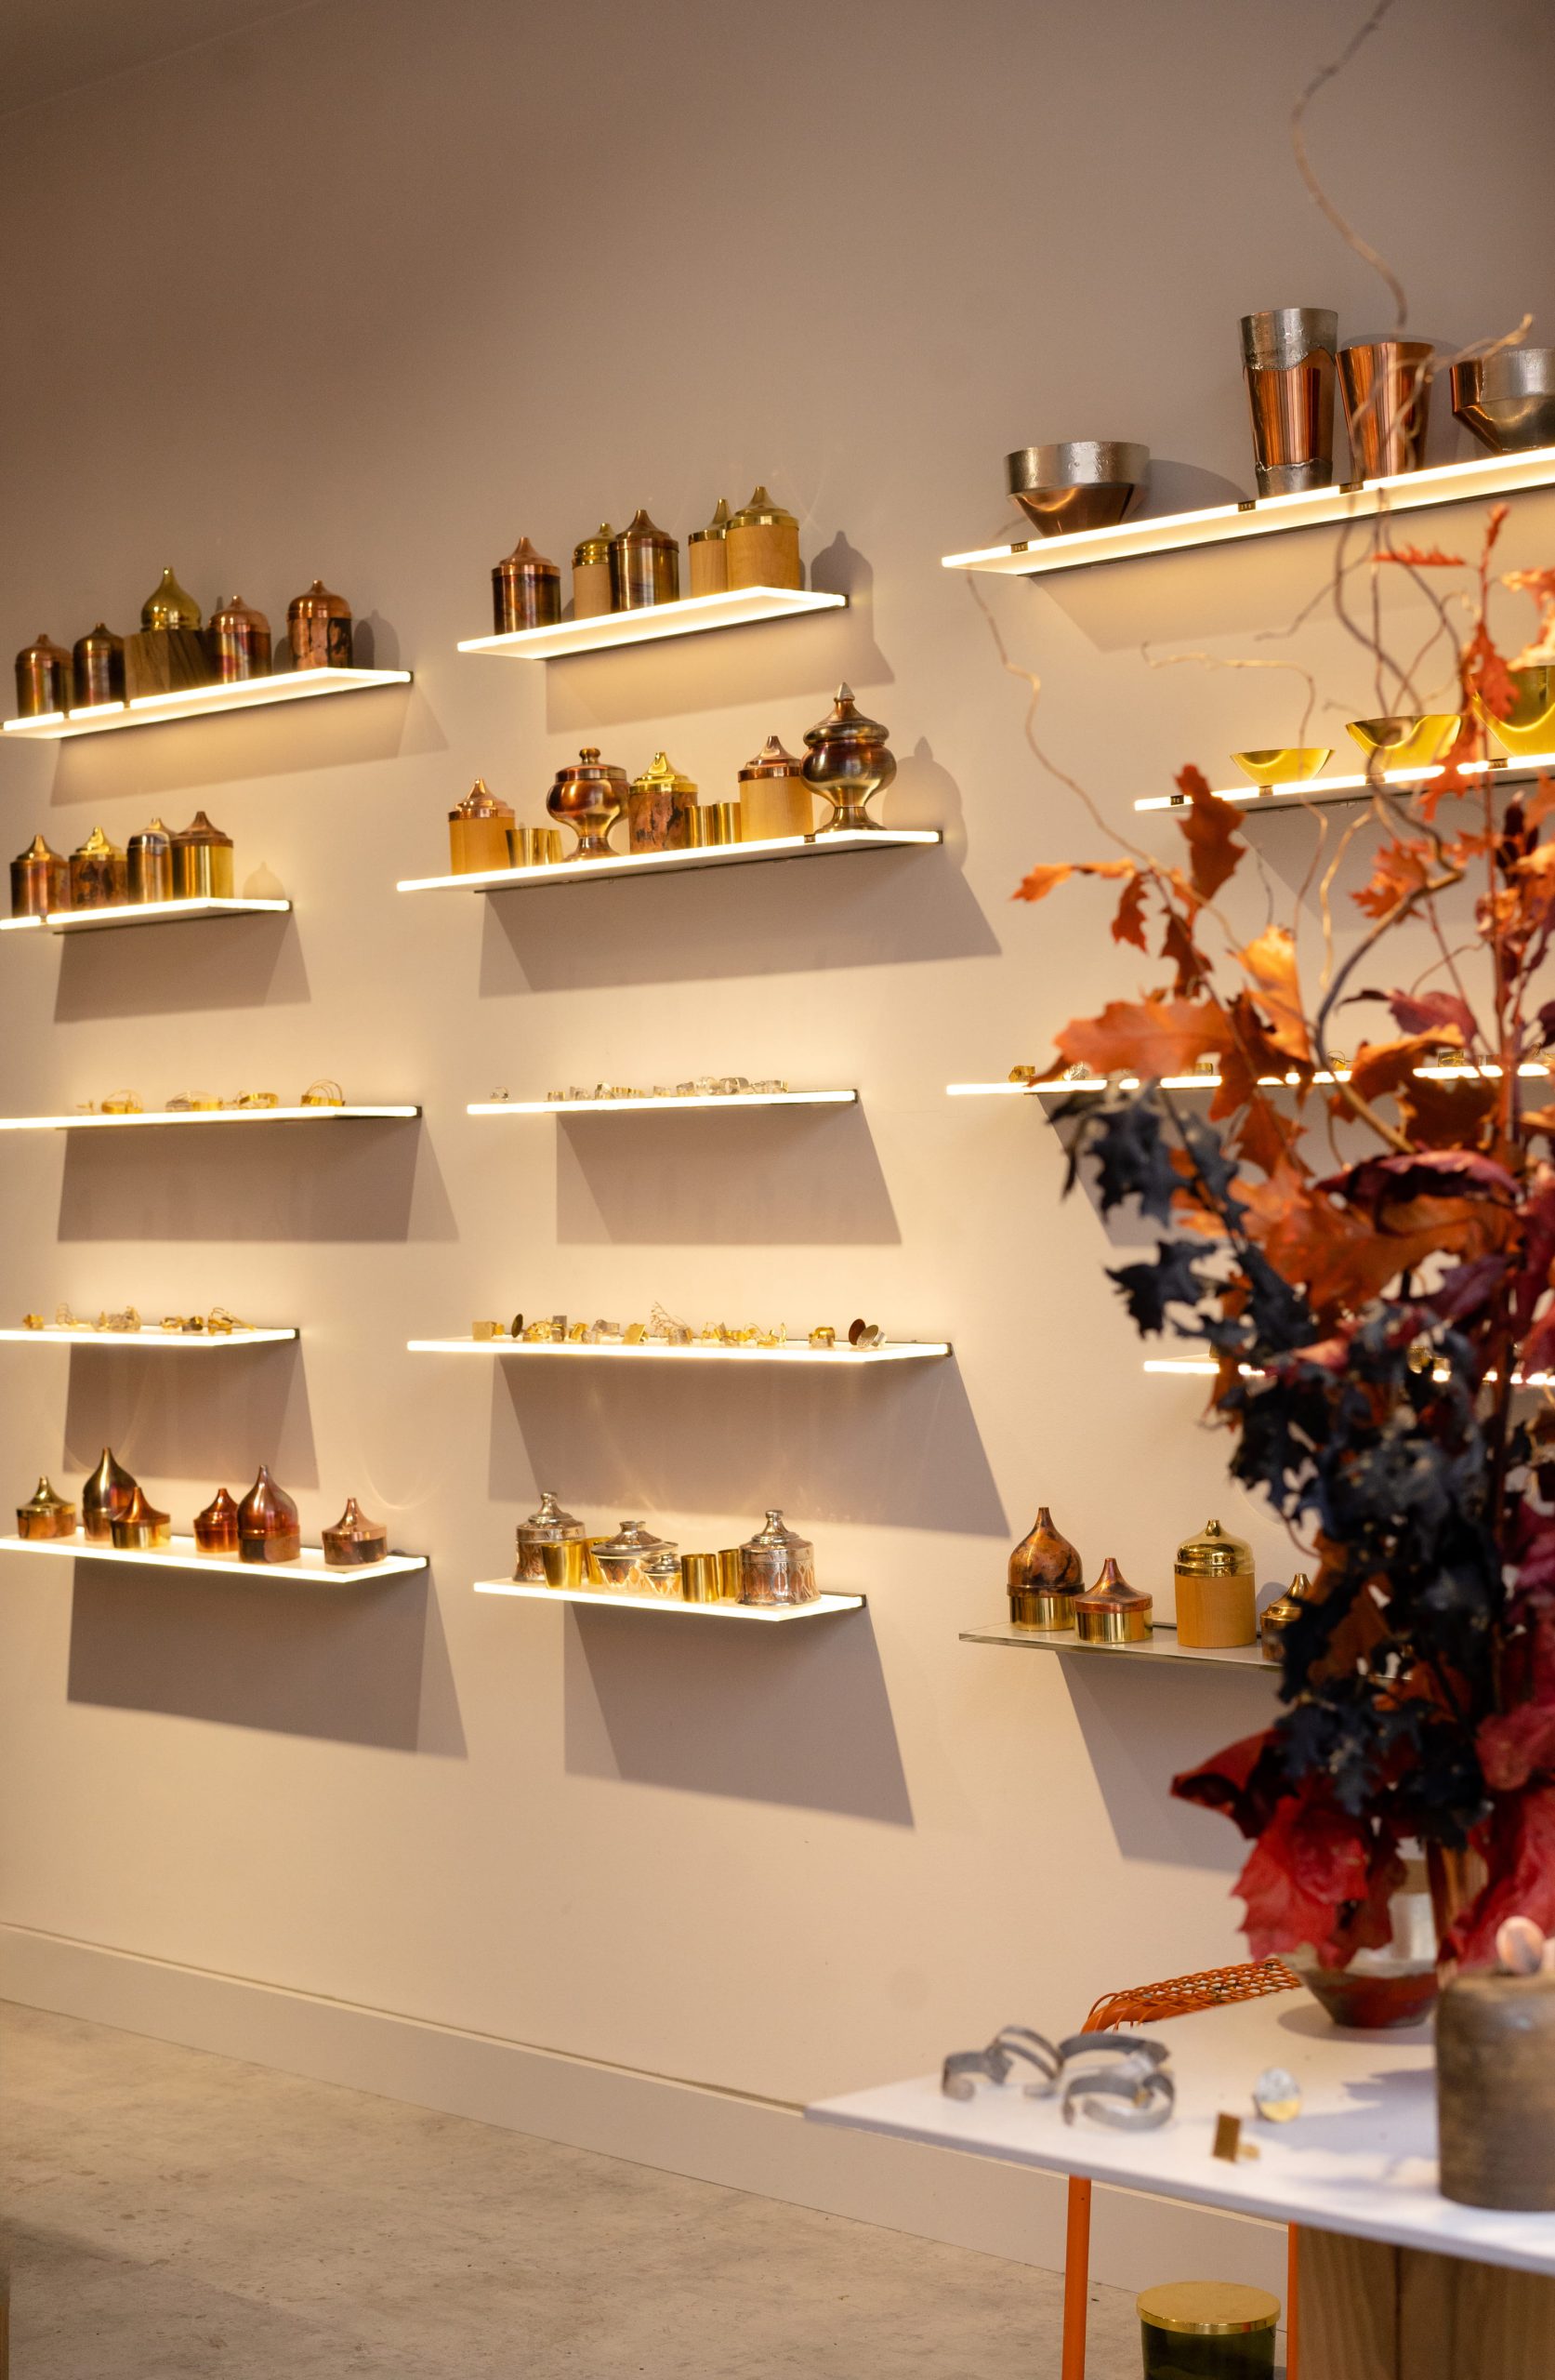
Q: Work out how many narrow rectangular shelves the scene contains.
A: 15